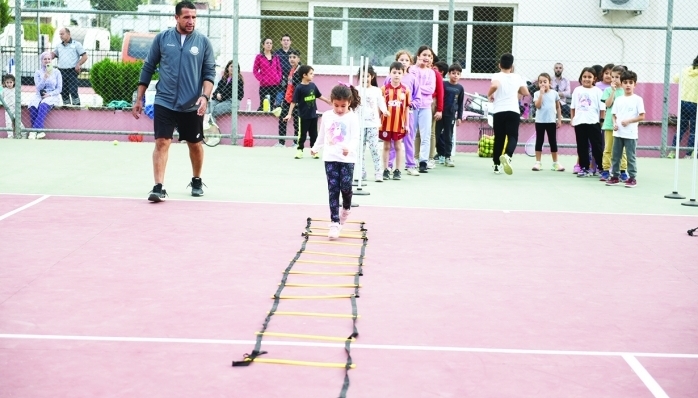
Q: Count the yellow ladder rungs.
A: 12